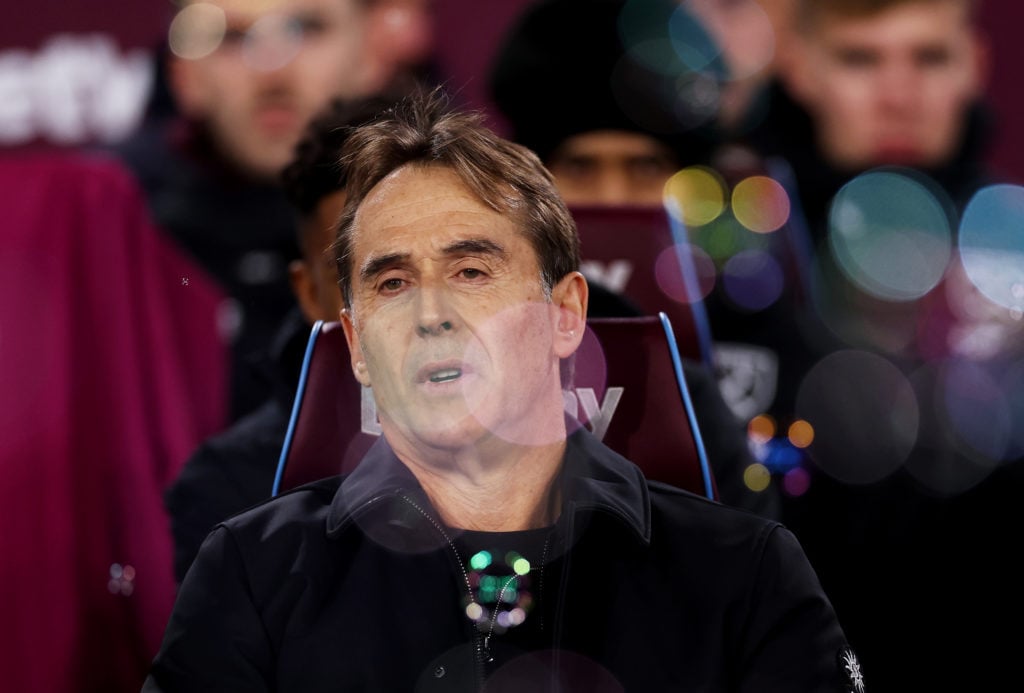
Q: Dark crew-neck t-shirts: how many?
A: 1